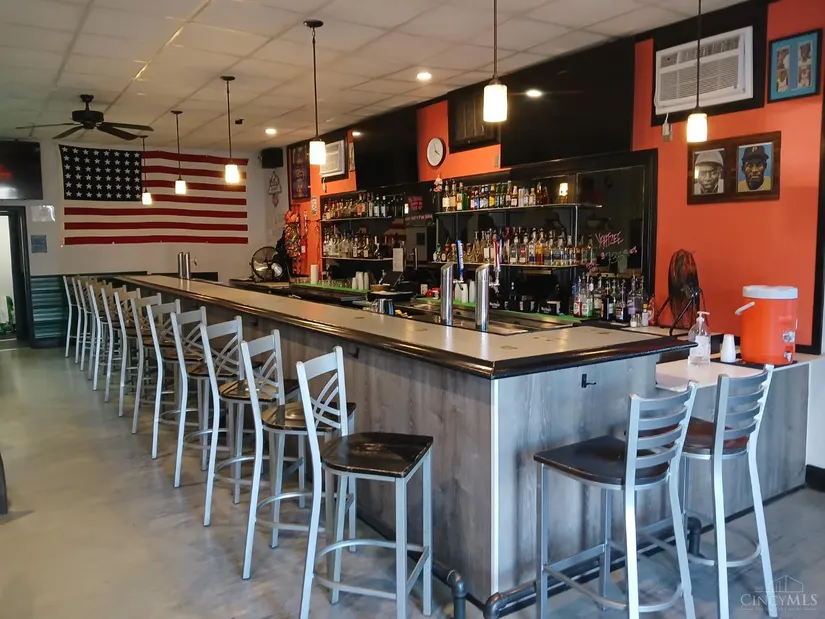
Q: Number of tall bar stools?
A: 15